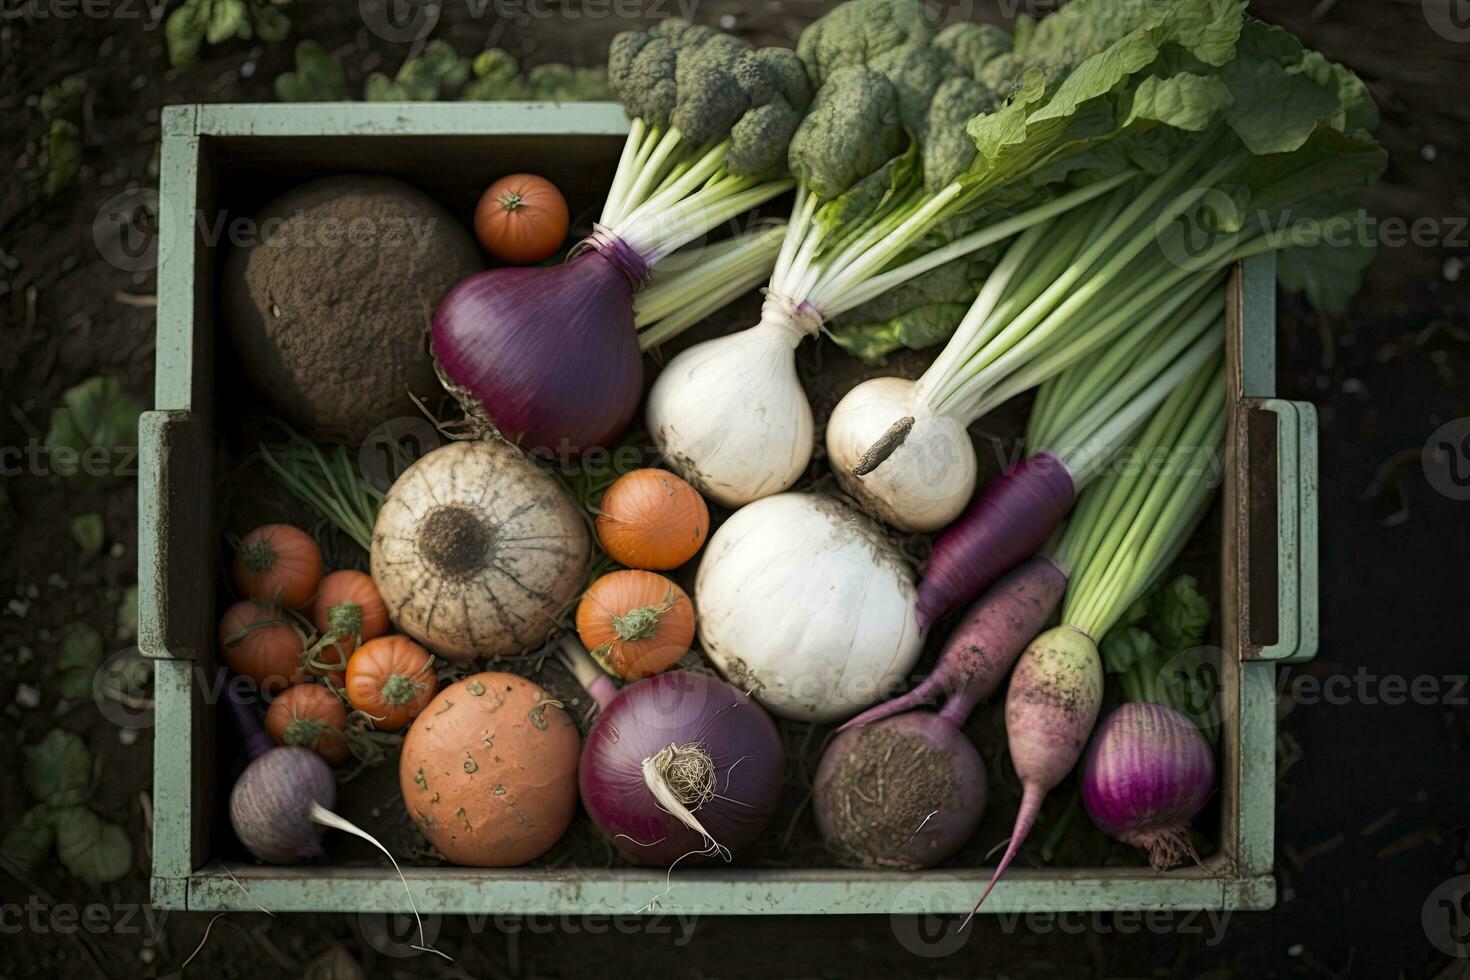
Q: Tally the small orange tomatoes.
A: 8